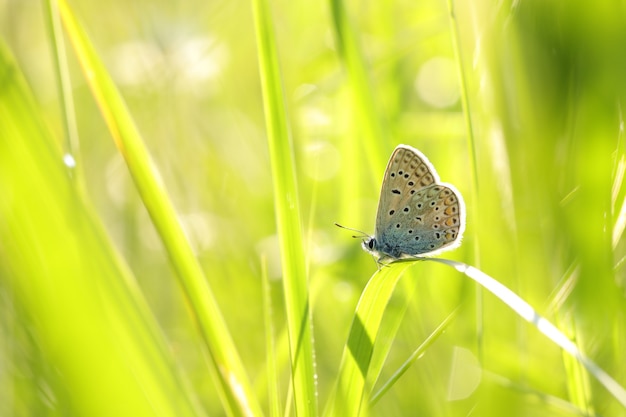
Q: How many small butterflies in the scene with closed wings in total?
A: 1